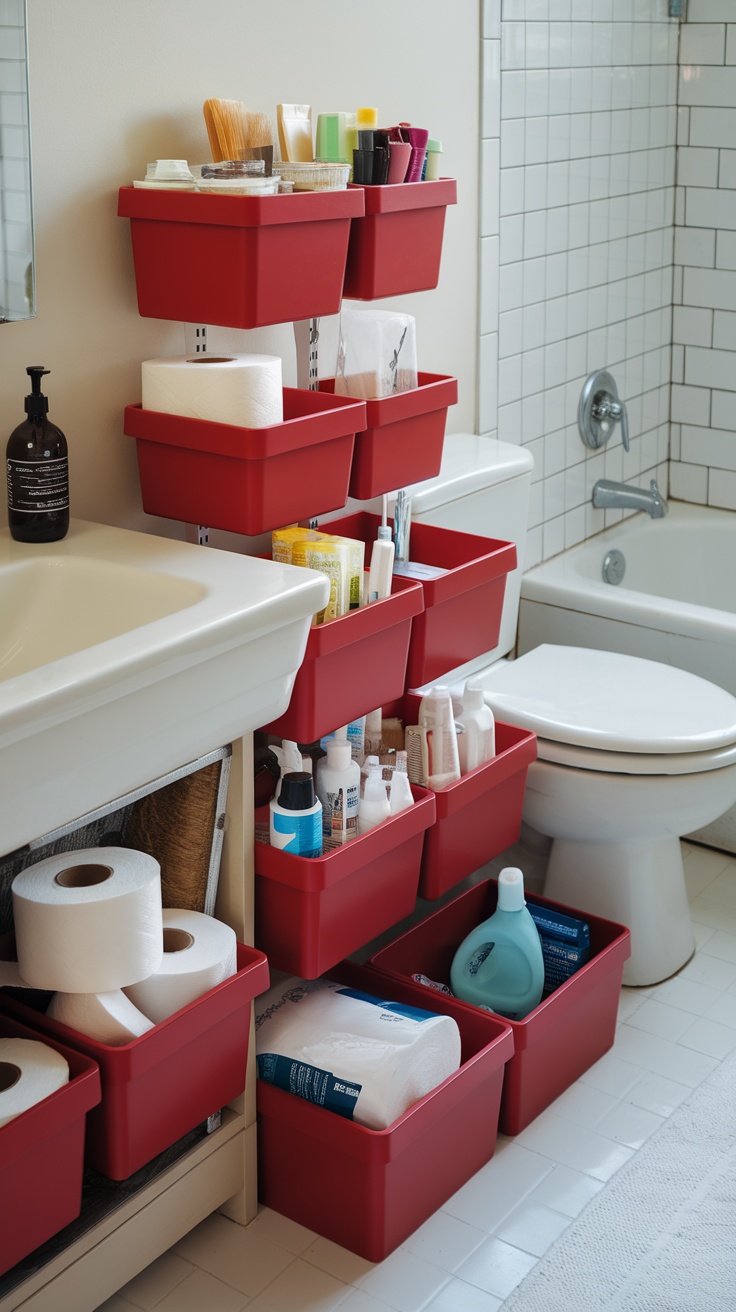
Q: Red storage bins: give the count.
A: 12